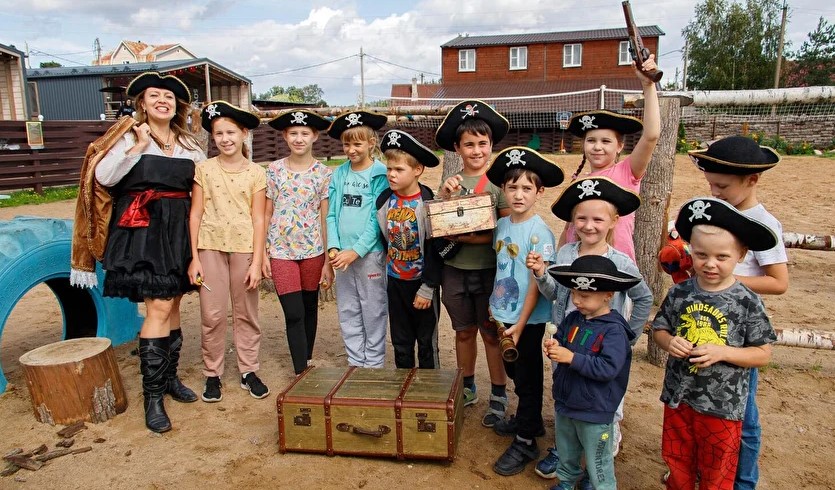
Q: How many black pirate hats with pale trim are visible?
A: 12